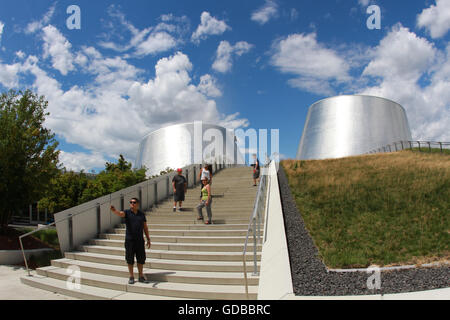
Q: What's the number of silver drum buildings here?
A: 2